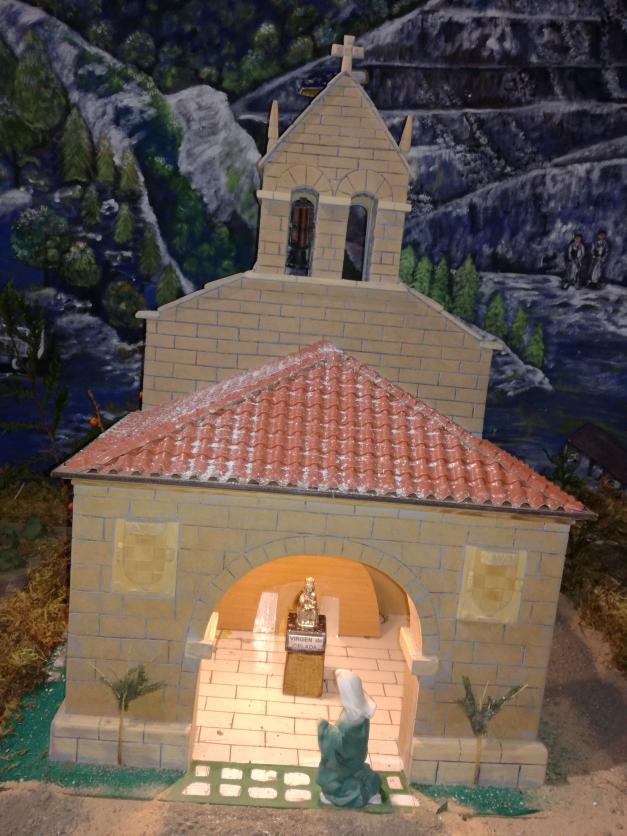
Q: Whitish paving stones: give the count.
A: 10